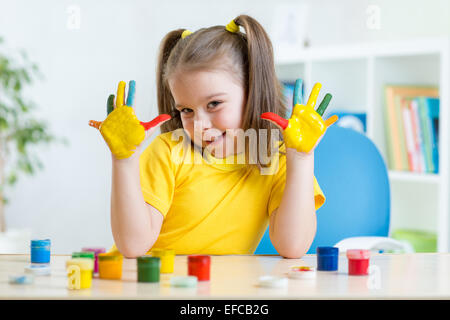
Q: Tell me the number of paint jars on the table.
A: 10